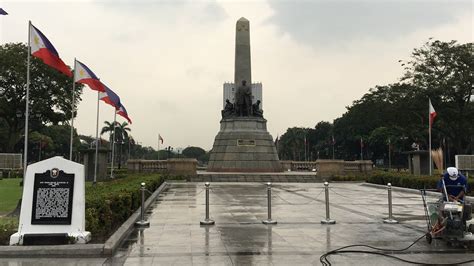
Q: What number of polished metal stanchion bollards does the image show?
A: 5